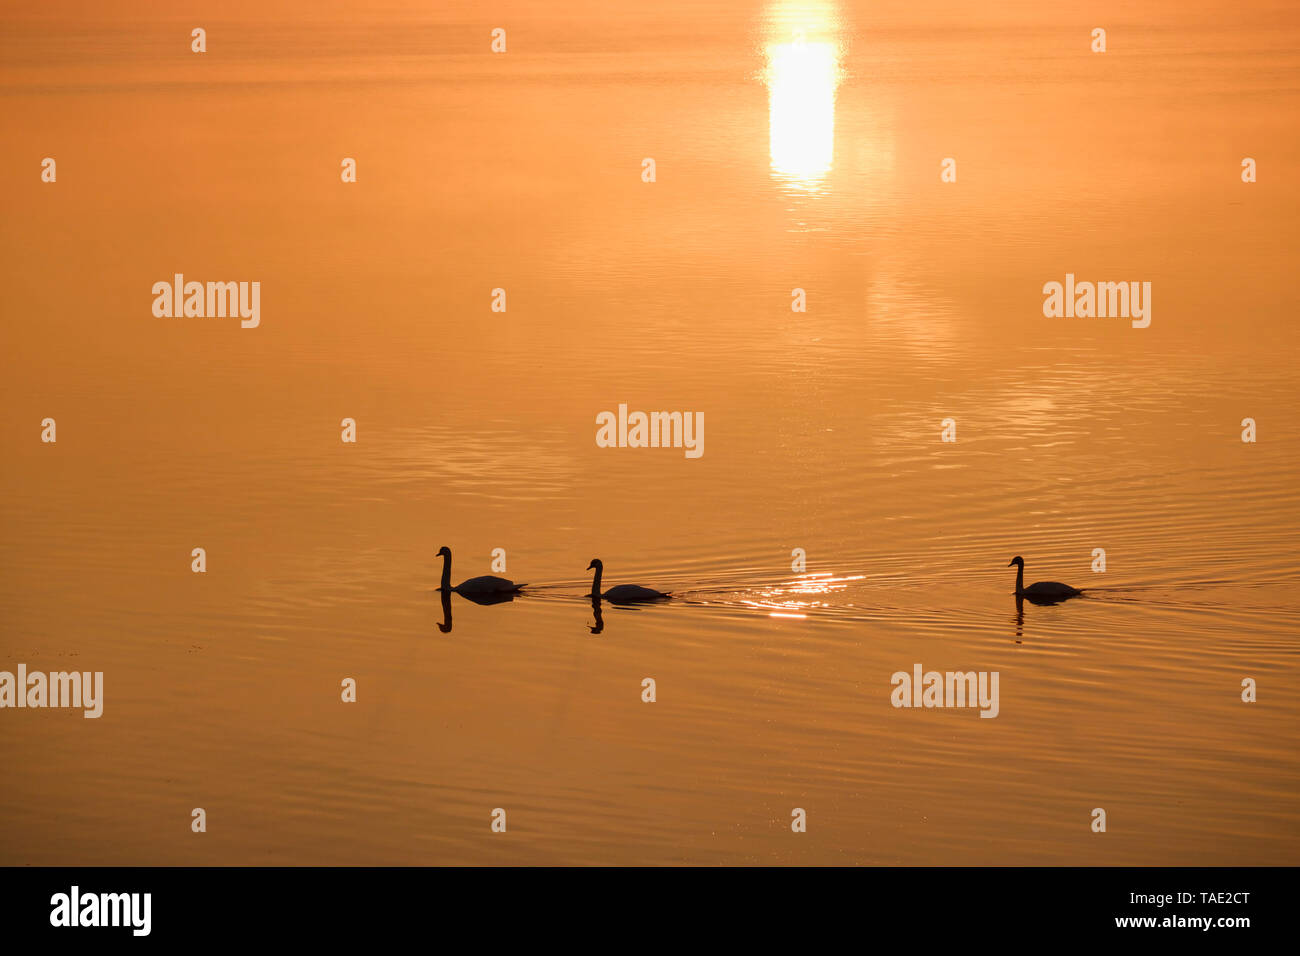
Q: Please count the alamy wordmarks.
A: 6